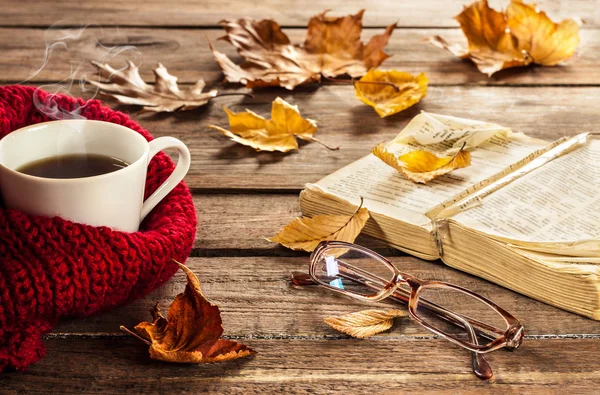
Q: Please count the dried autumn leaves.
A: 9